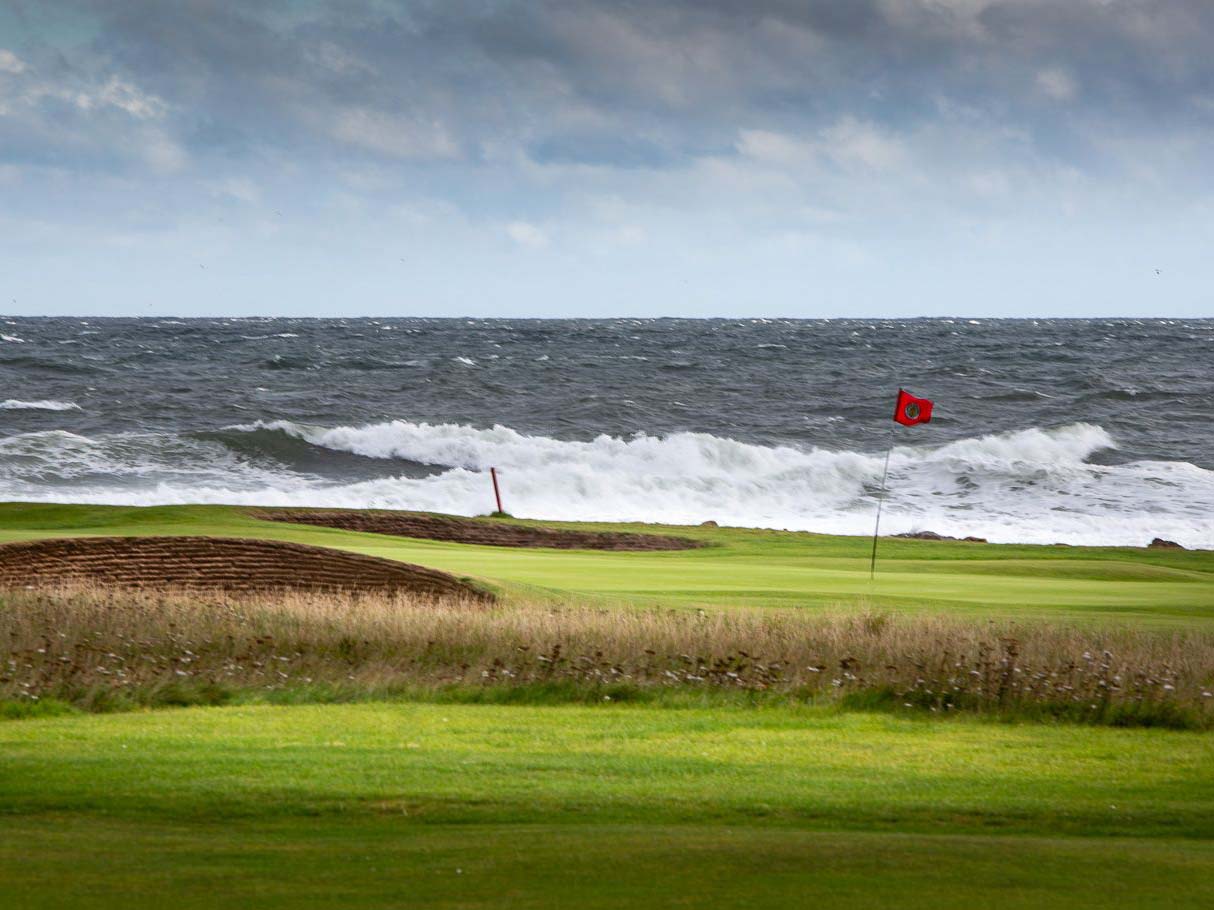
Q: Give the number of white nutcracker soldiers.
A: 0